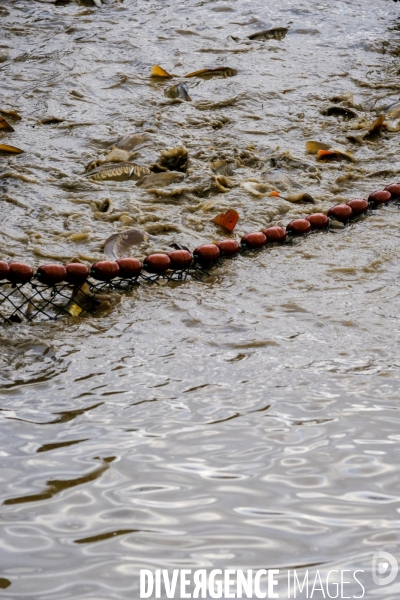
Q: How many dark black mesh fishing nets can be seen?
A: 1